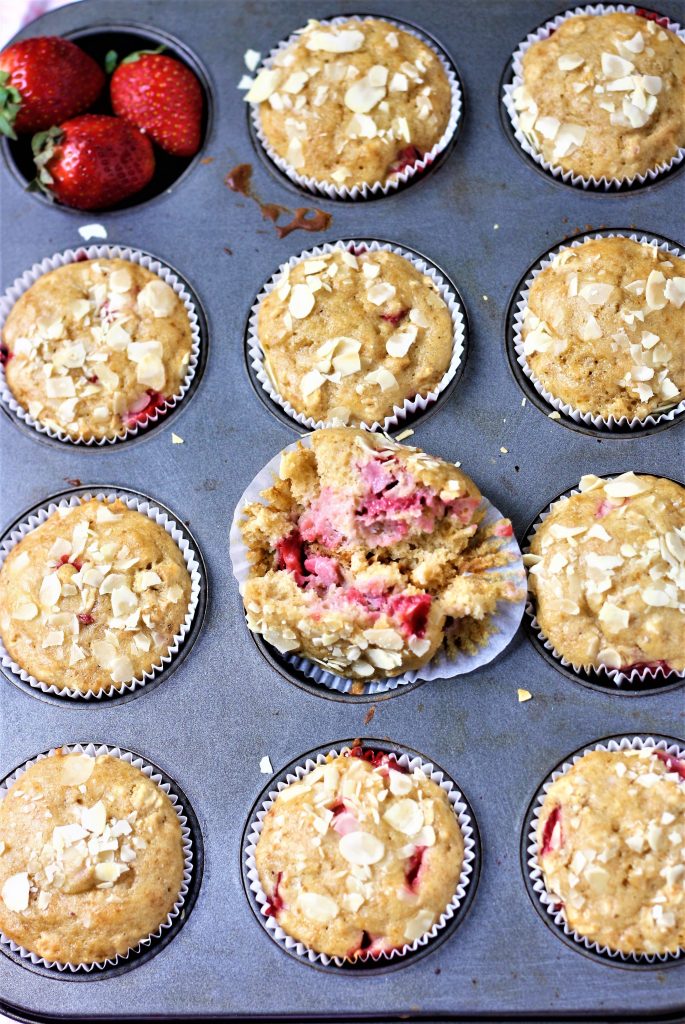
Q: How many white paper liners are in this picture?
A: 11